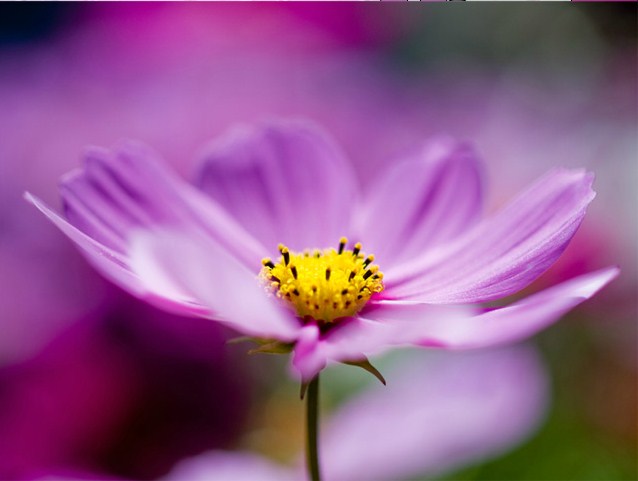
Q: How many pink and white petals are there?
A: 8